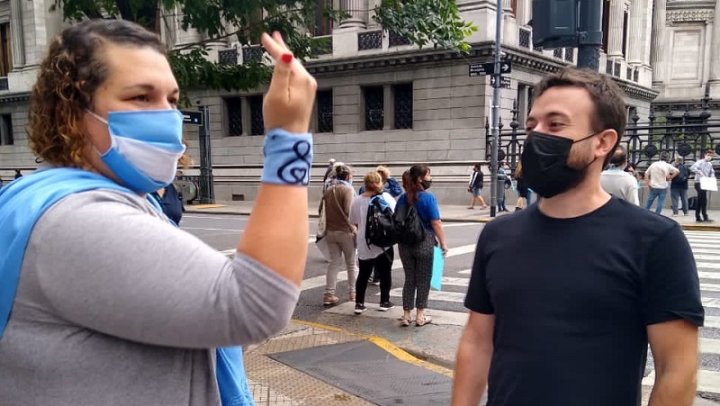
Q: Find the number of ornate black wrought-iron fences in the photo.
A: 1